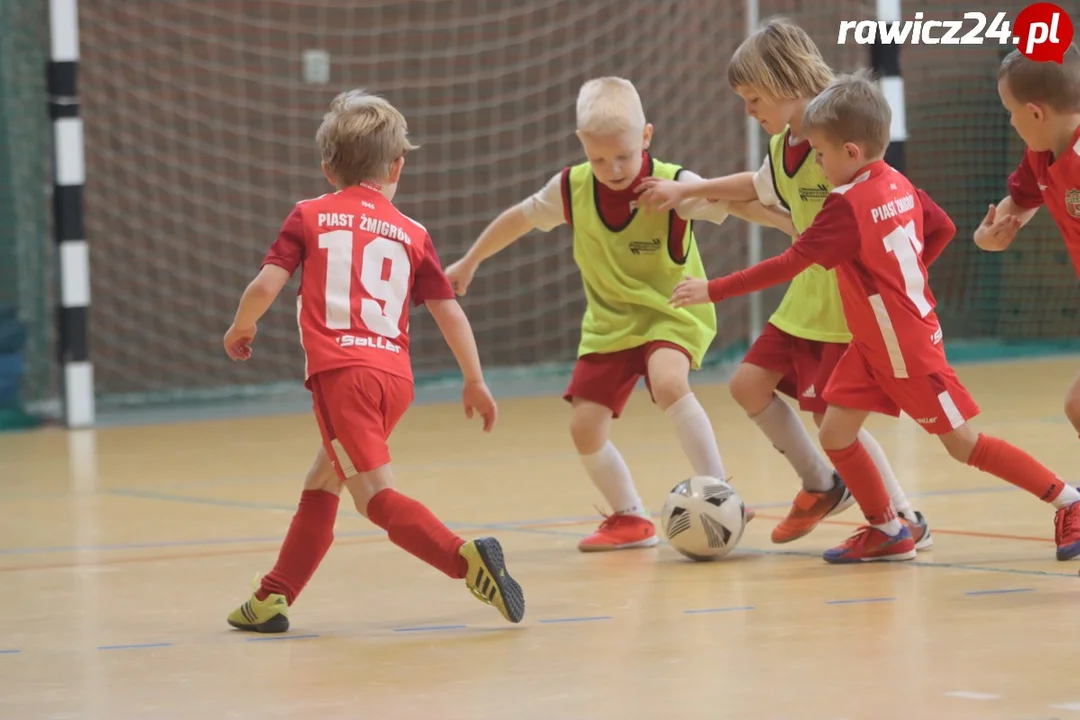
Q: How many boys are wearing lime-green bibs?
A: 2